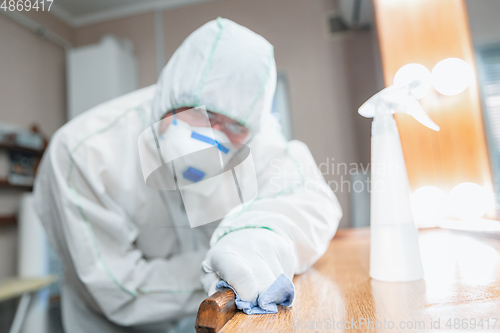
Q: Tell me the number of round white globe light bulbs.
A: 4